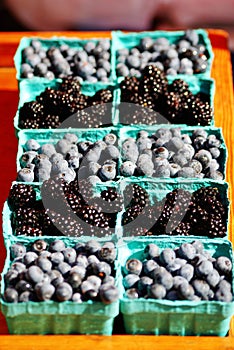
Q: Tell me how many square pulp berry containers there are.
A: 10